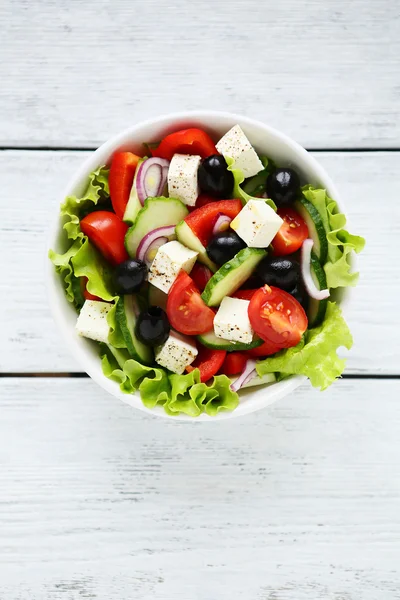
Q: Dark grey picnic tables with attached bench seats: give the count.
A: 0